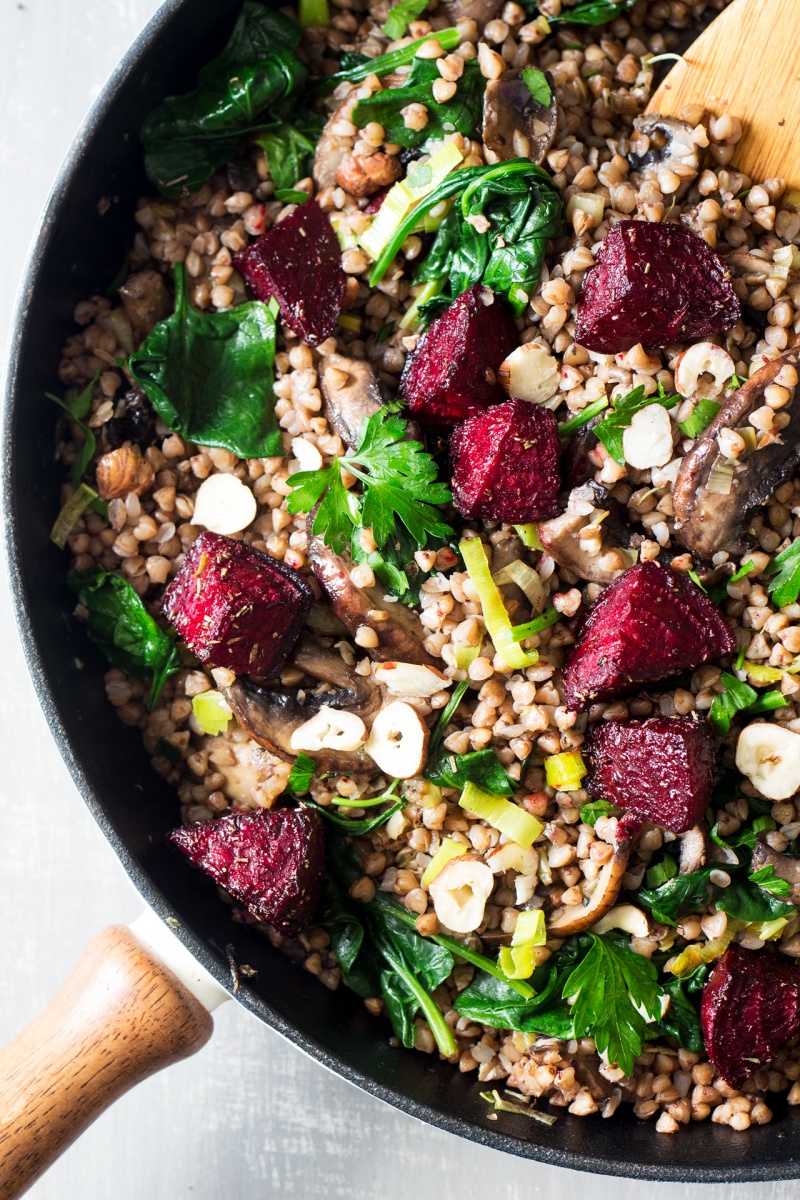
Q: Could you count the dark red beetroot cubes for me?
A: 9